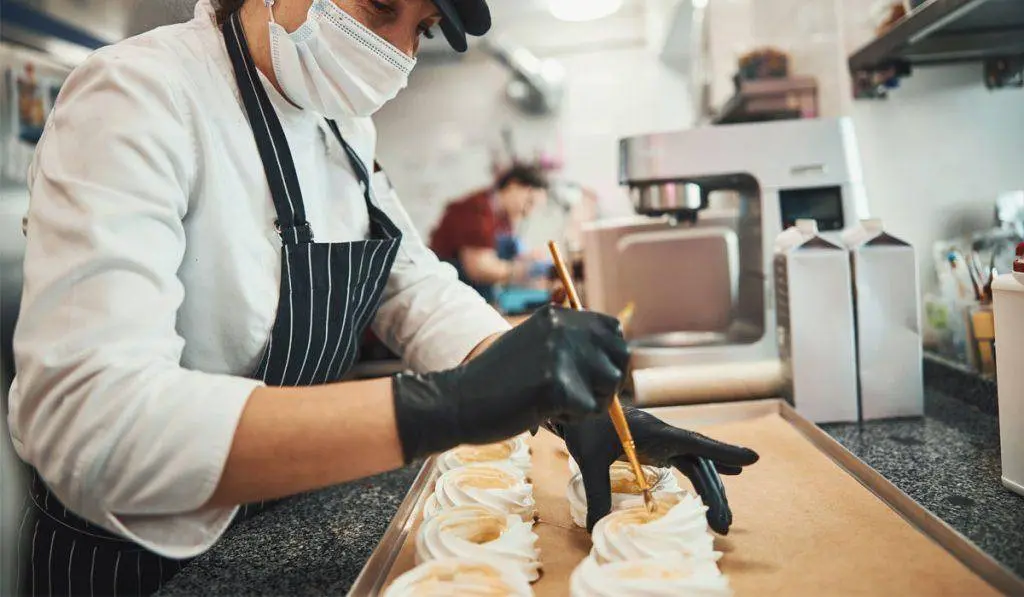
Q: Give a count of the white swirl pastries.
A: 8